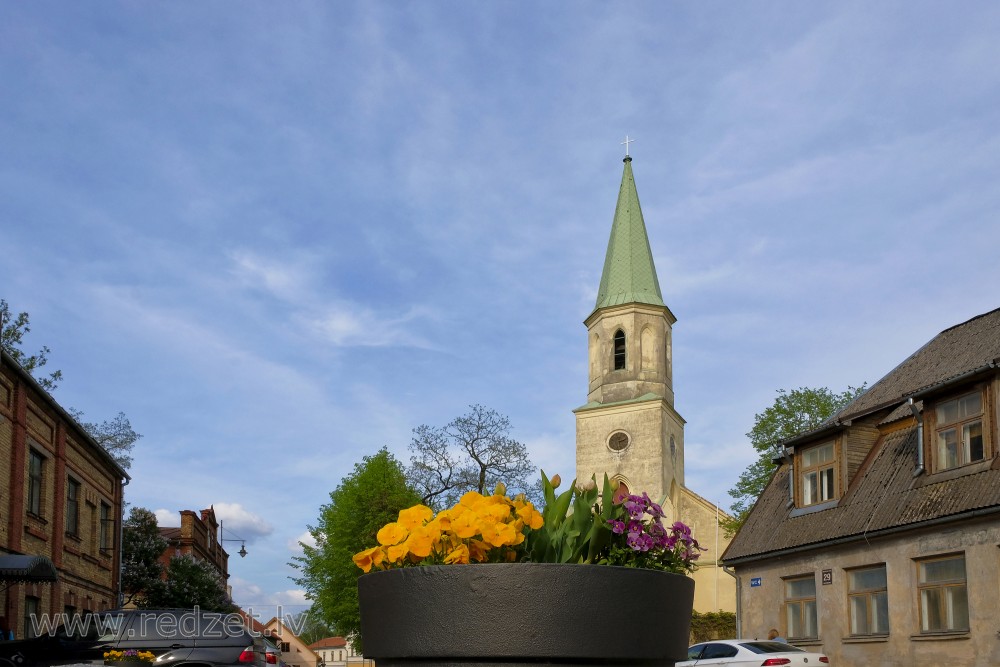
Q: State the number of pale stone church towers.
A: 1